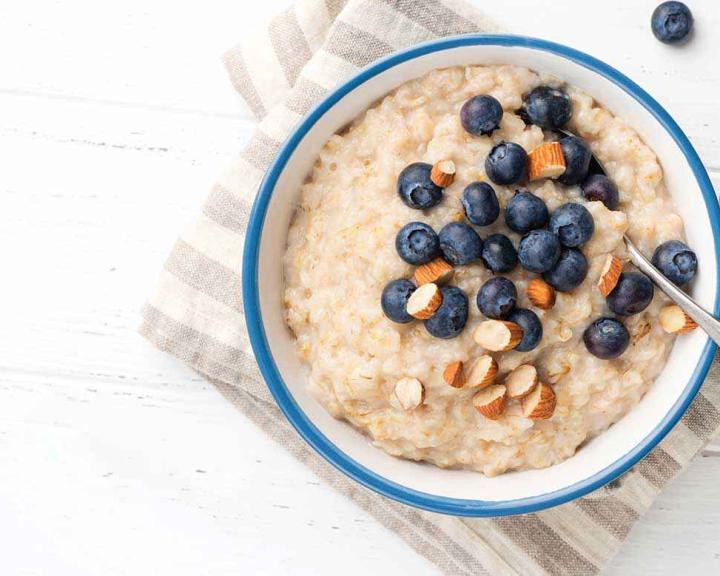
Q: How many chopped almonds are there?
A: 14